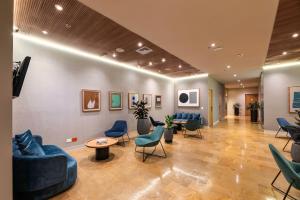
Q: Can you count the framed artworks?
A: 7